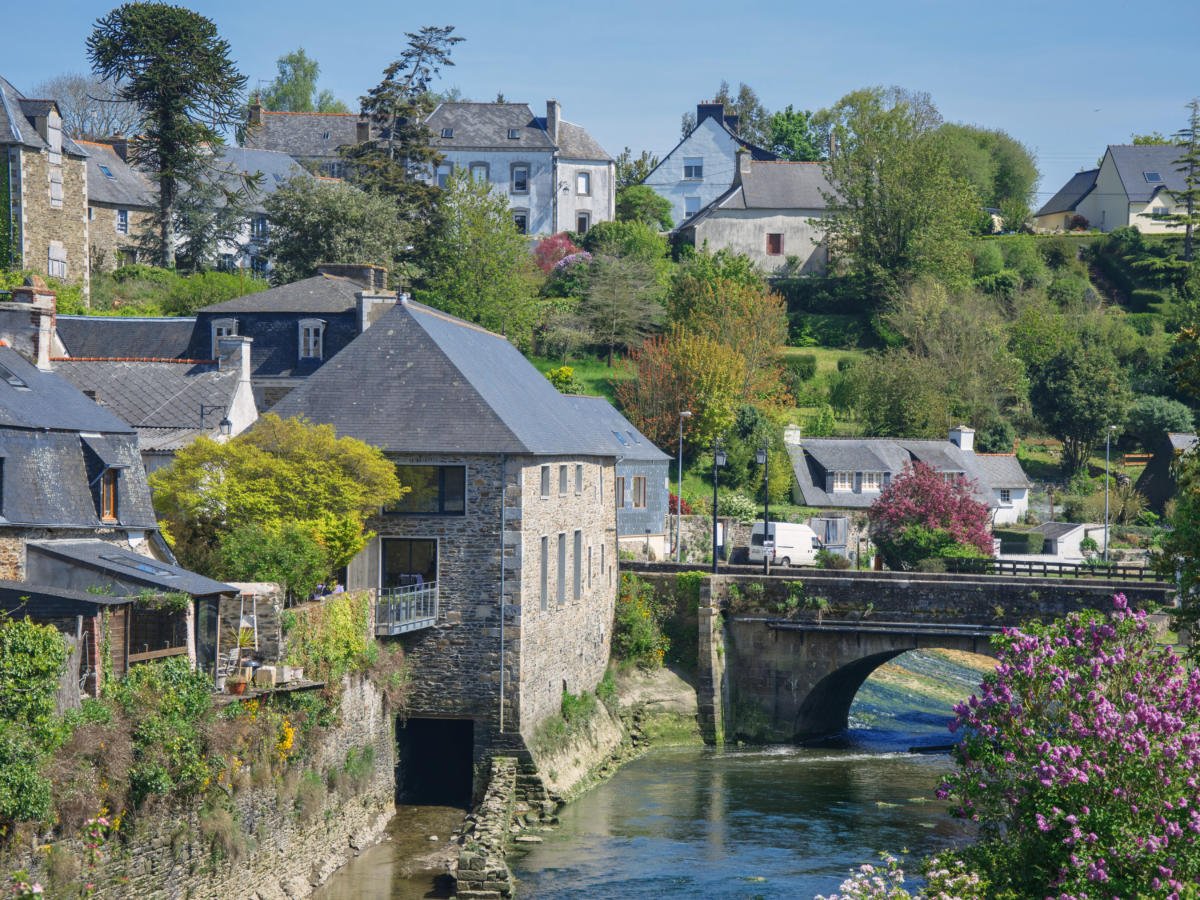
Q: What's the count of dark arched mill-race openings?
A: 1